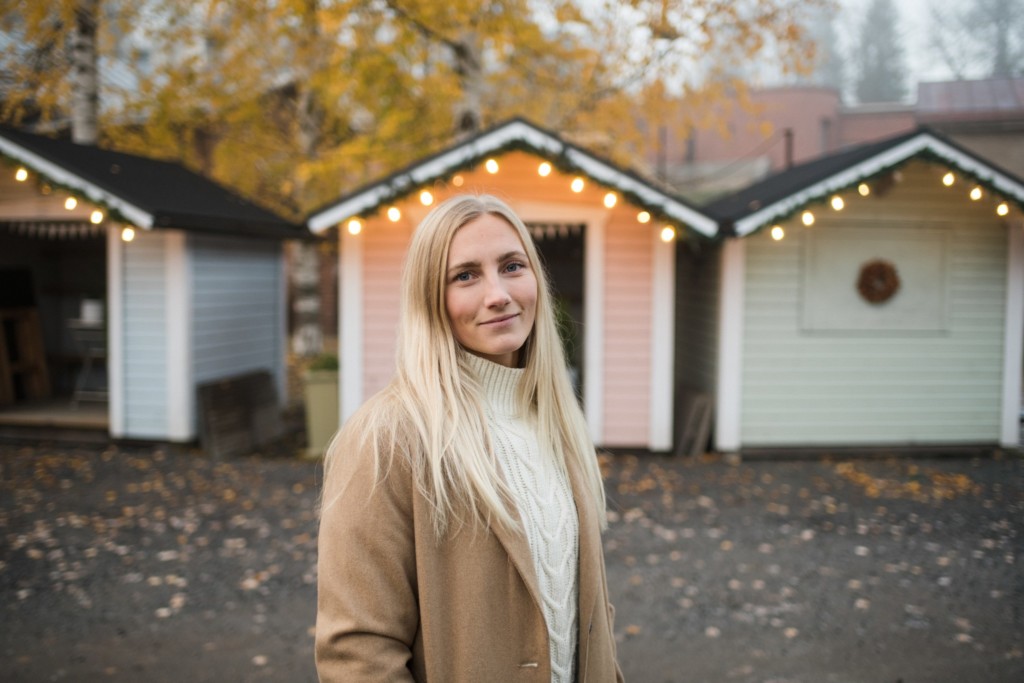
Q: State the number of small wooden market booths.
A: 3